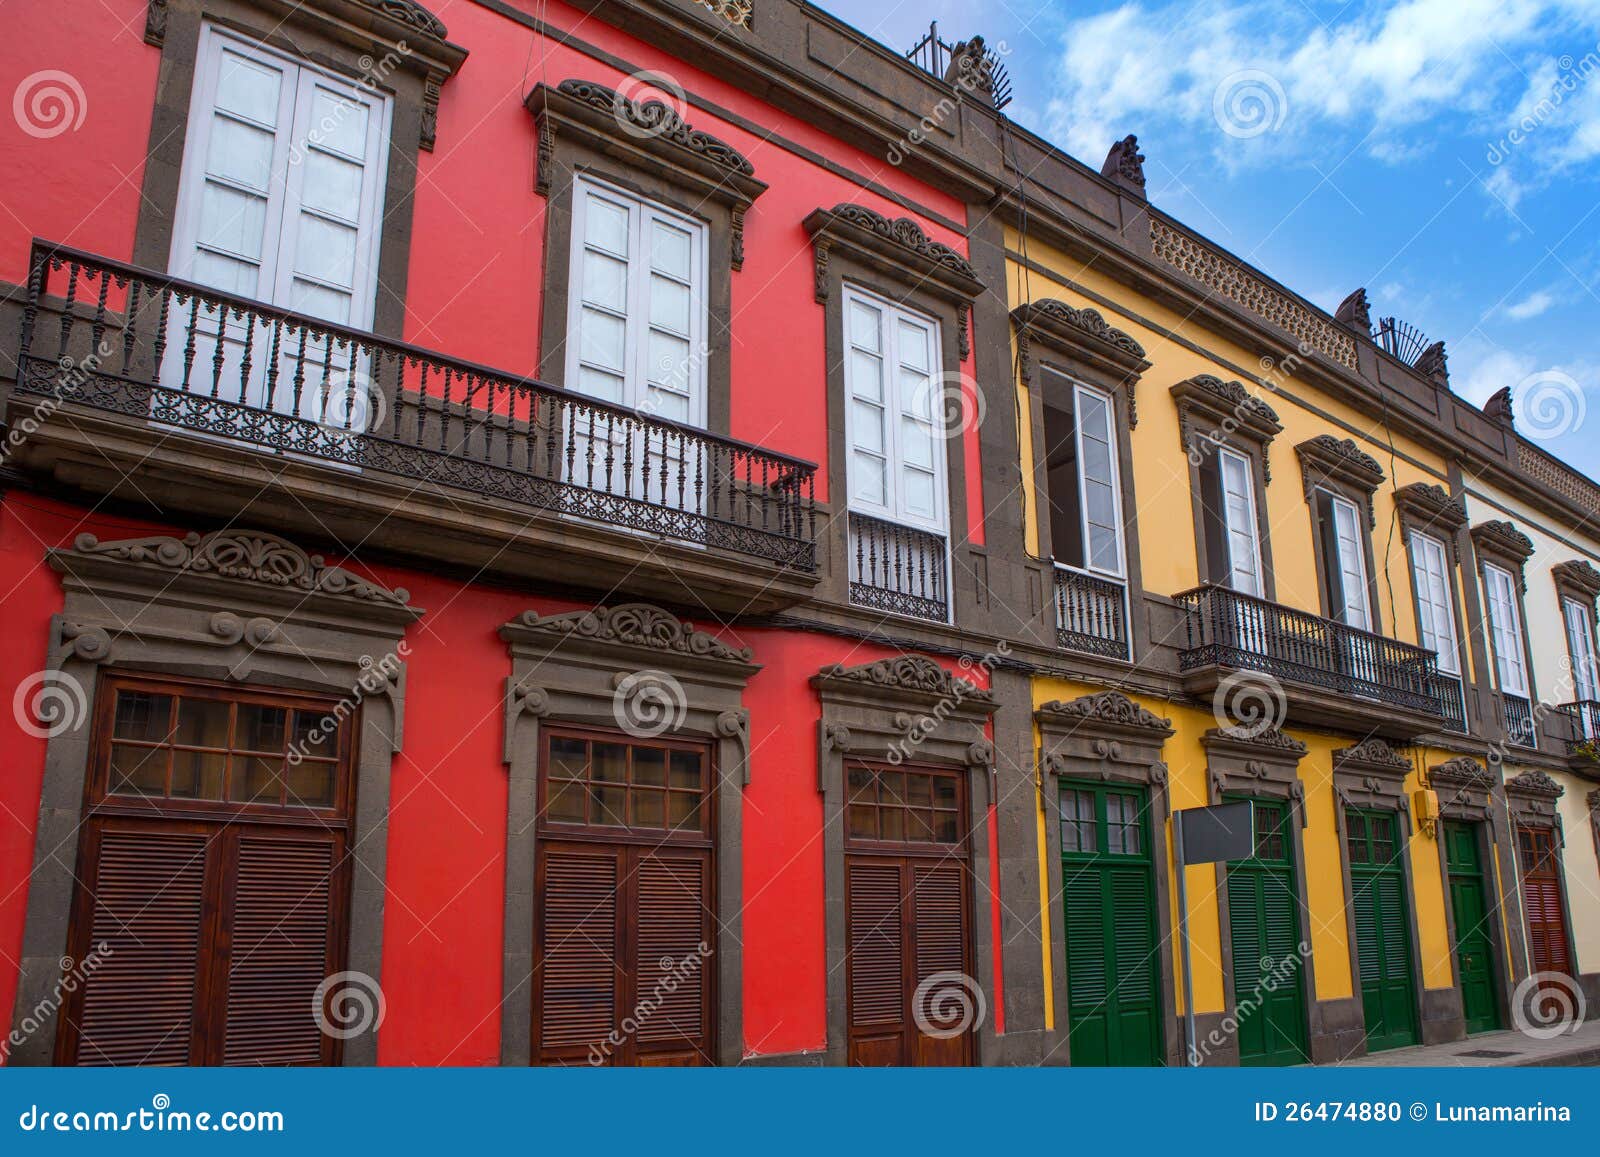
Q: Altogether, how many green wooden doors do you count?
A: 4